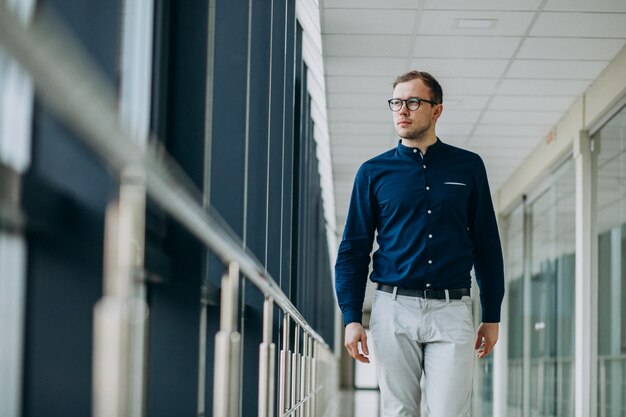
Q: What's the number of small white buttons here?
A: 7